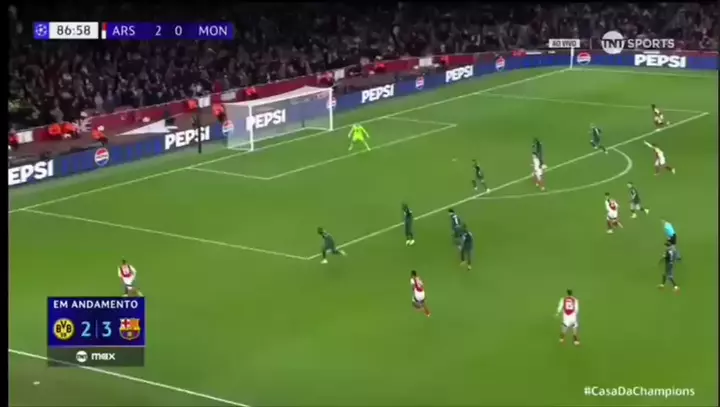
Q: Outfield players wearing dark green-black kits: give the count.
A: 9